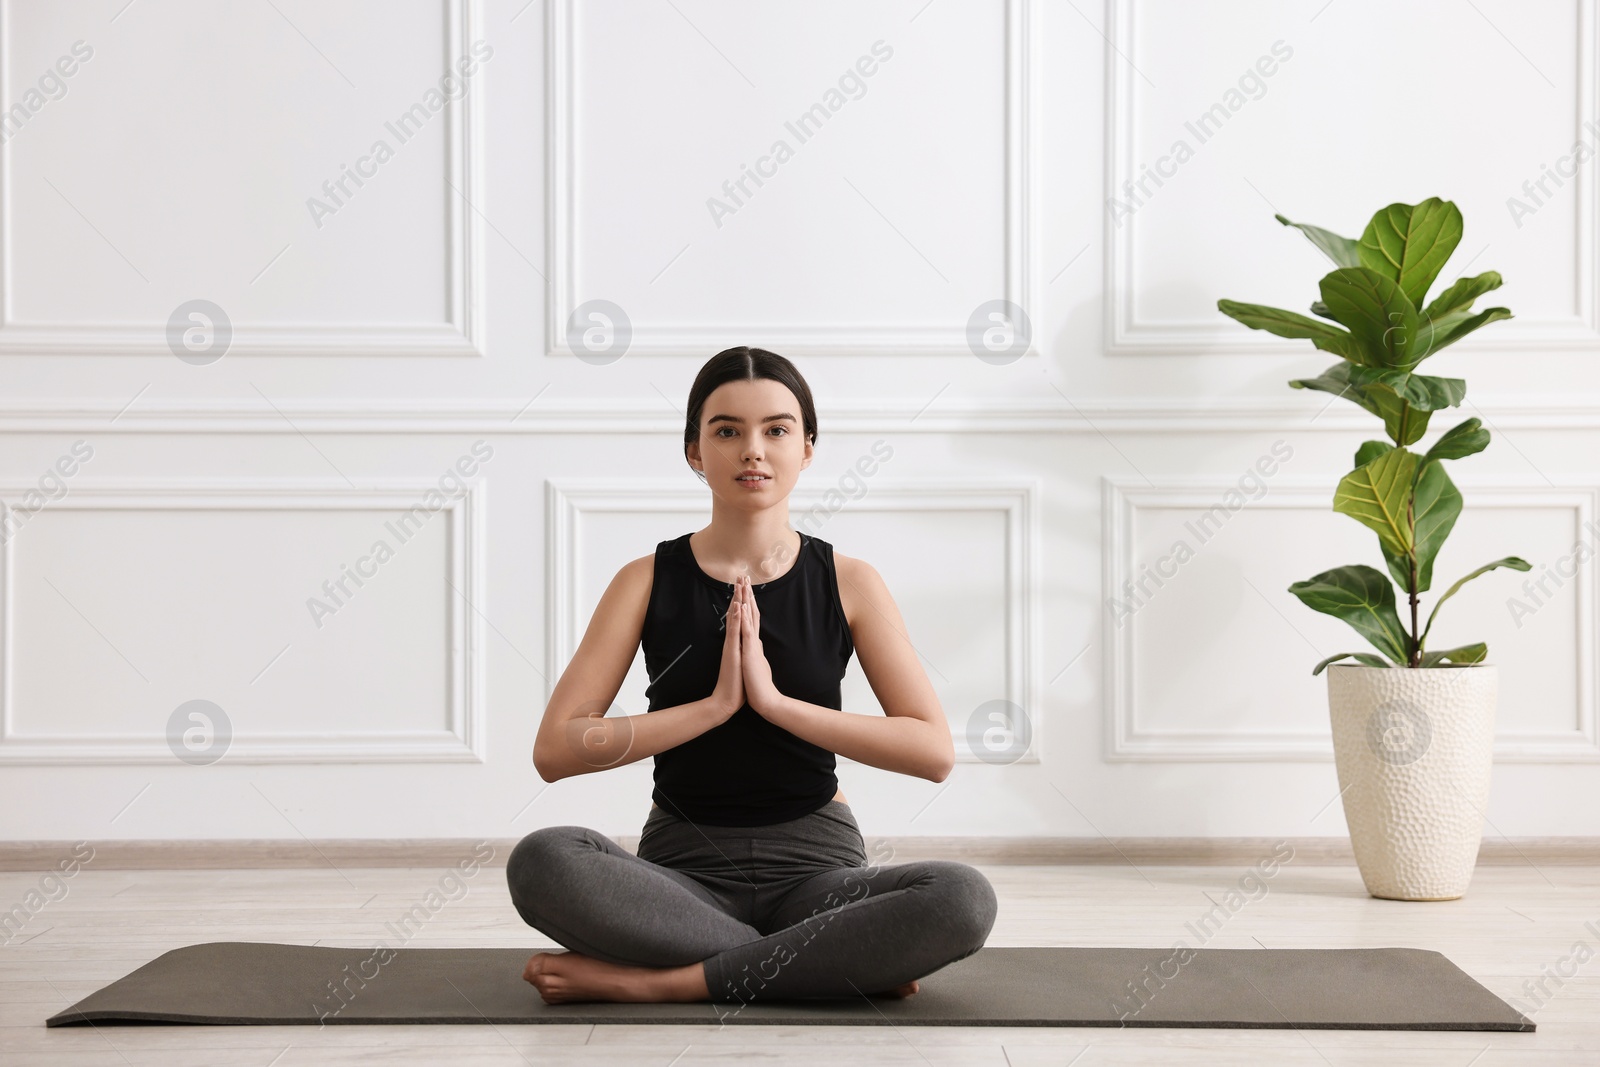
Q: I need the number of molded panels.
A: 6